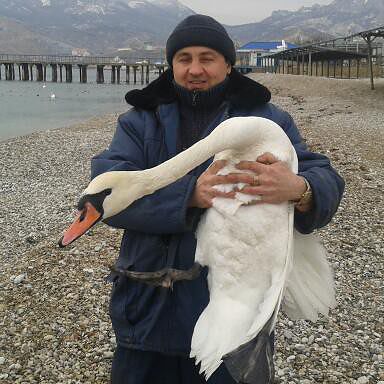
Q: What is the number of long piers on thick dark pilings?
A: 1